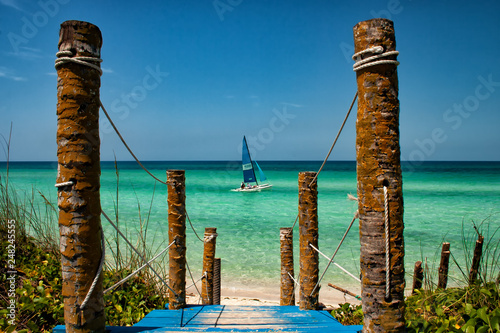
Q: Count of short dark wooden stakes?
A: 3